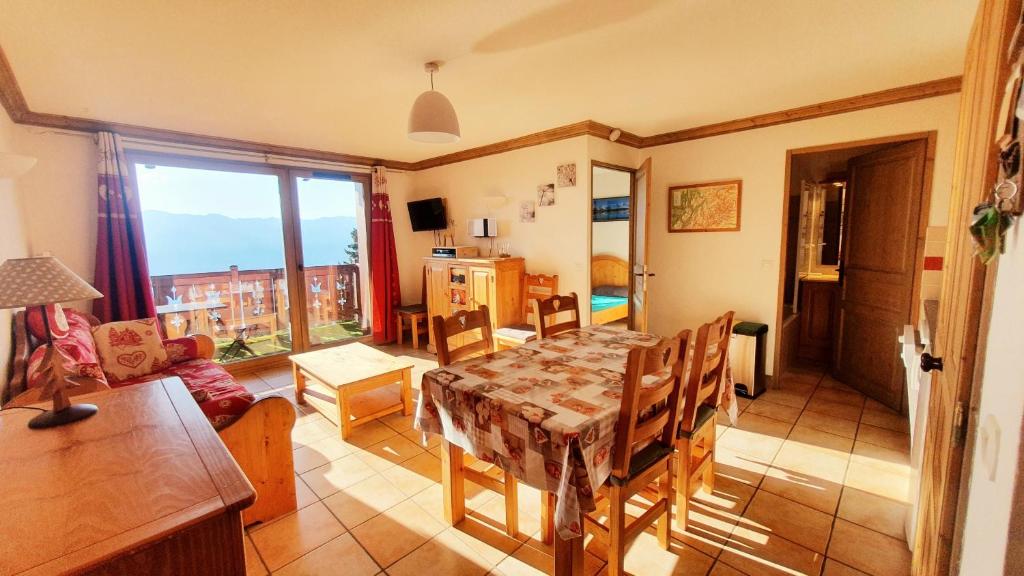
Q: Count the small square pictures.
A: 3